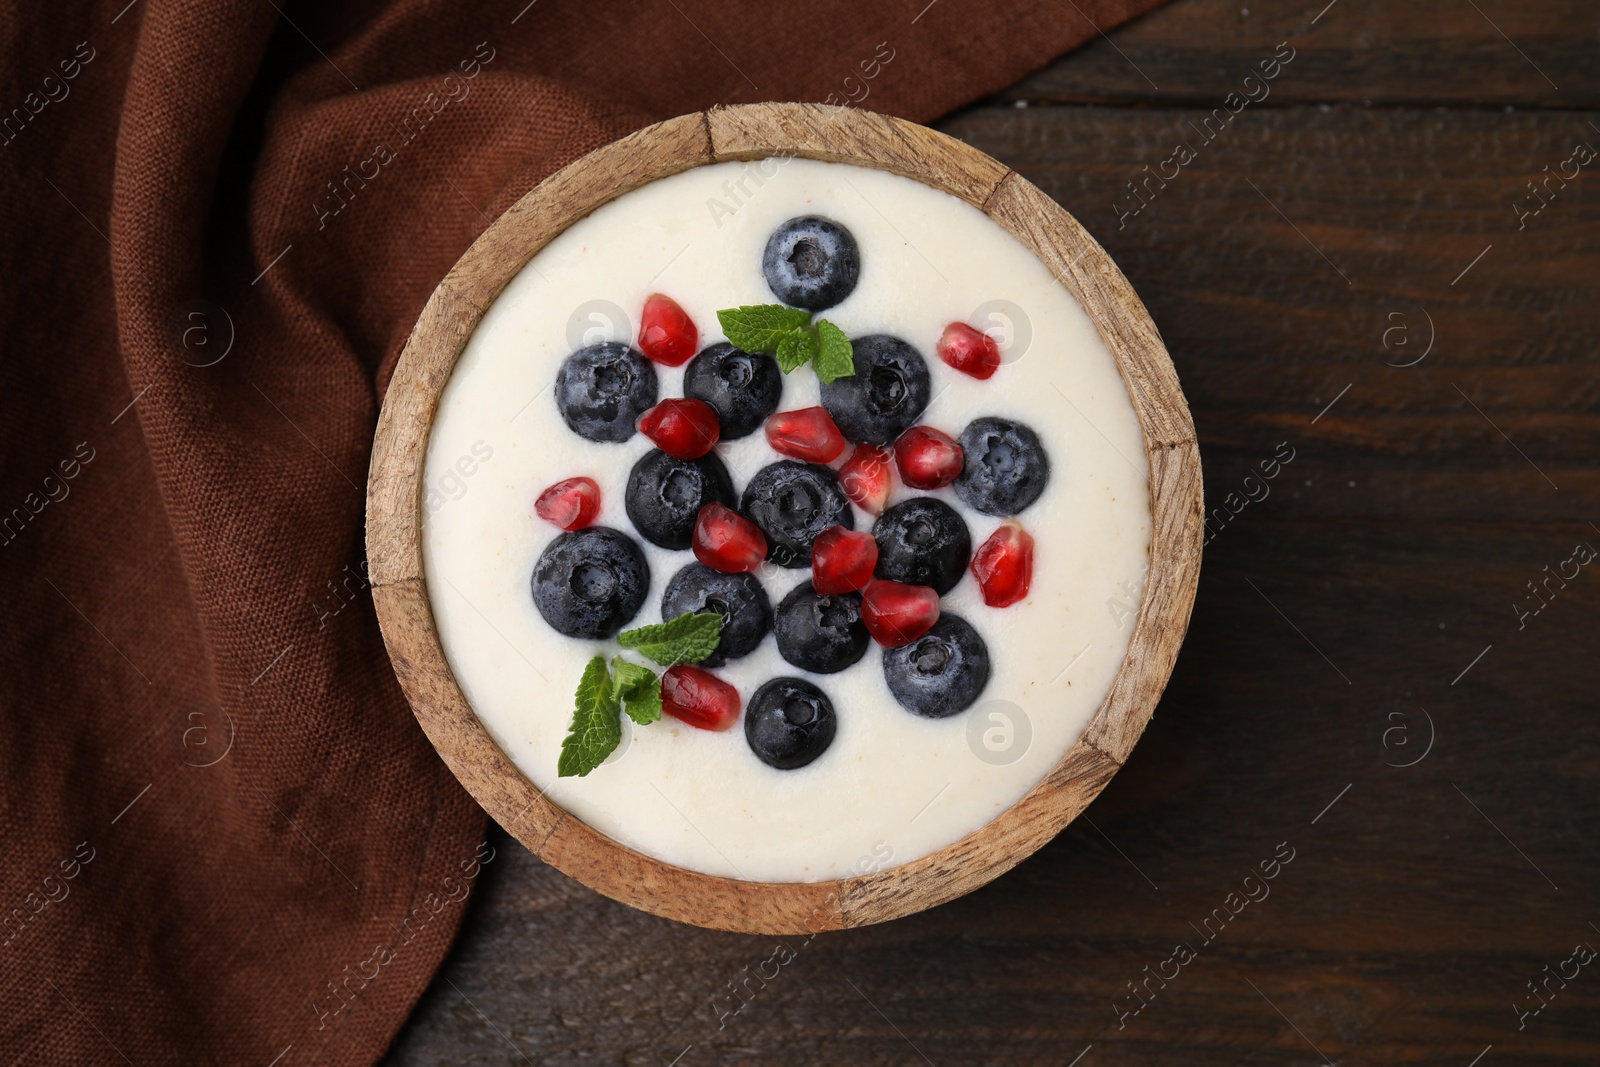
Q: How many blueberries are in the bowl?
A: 13